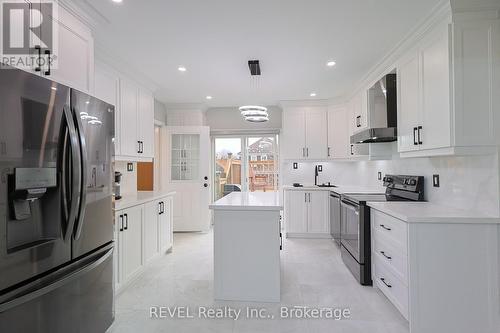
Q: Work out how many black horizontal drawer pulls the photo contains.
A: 3